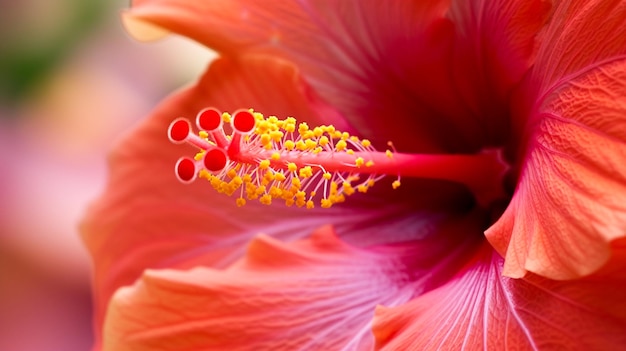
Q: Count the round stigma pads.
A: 5